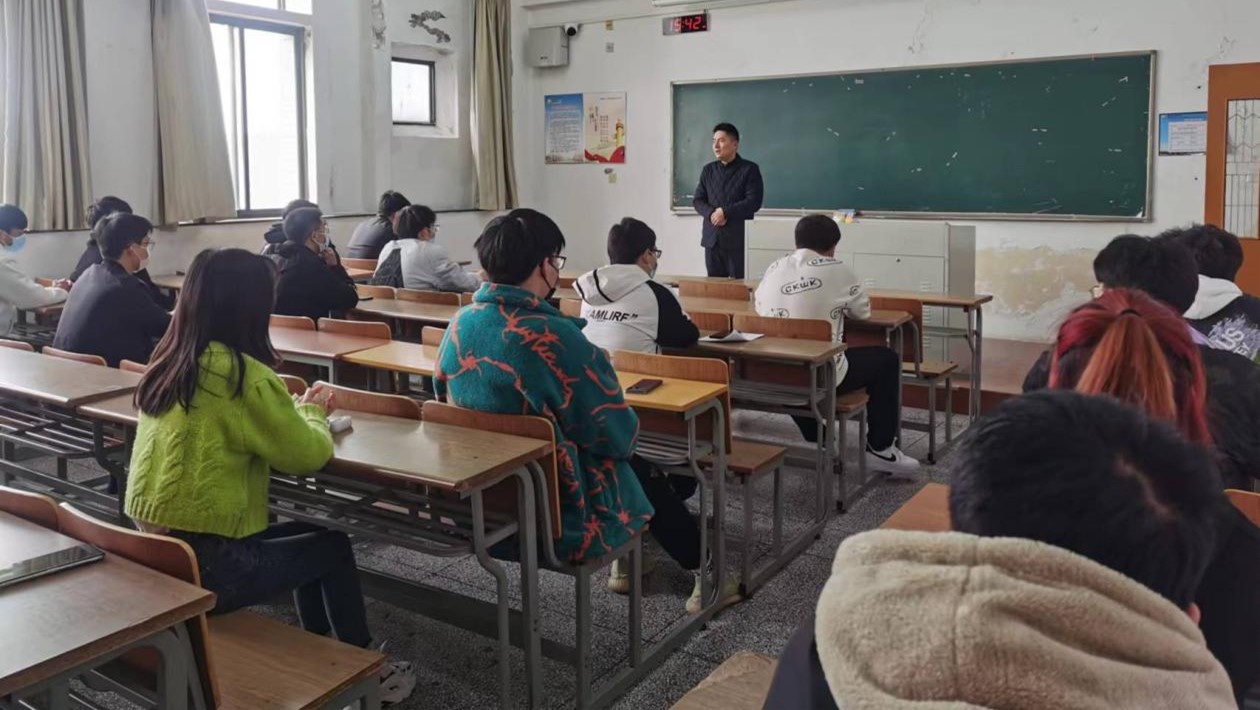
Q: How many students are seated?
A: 15